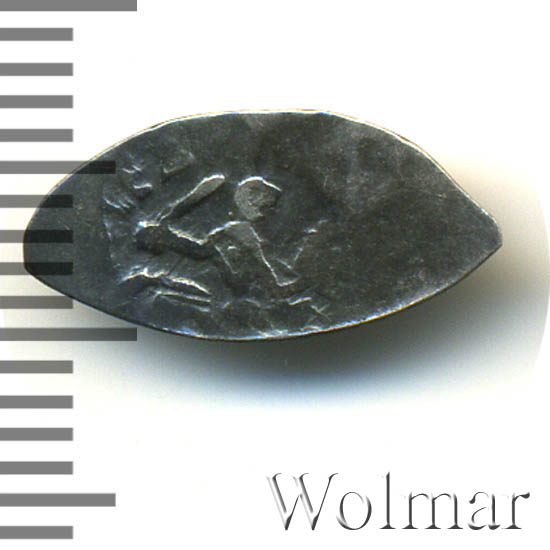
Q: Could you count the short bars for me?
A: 13